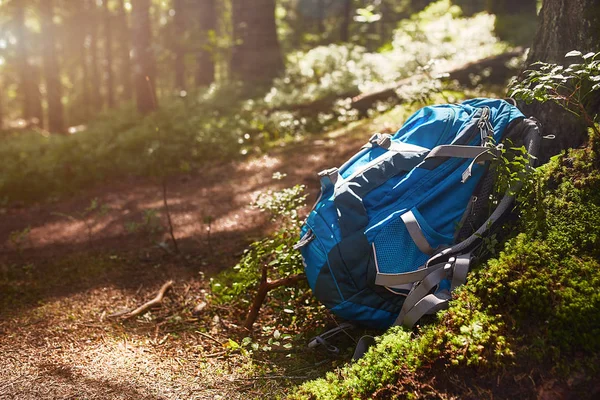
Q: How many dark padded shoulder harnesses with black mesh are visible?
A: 1